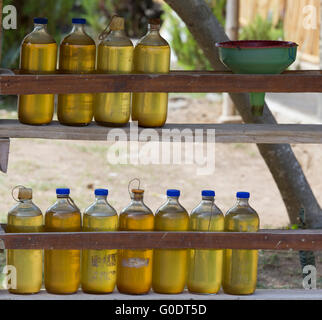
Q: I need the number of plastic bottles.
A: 11